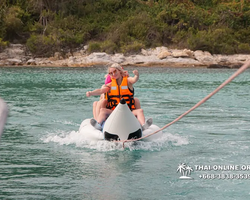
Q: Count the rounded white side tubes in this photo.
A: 2